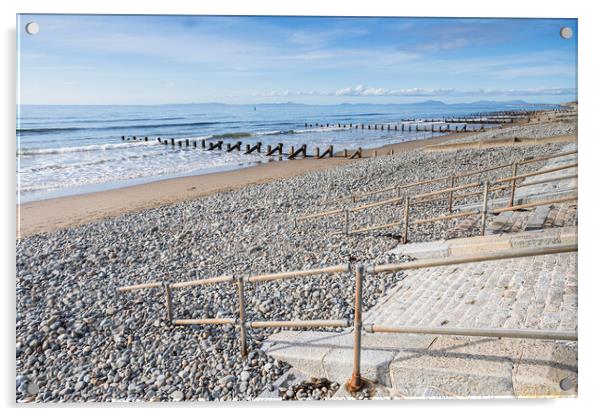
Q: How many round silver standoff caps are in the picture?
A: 4